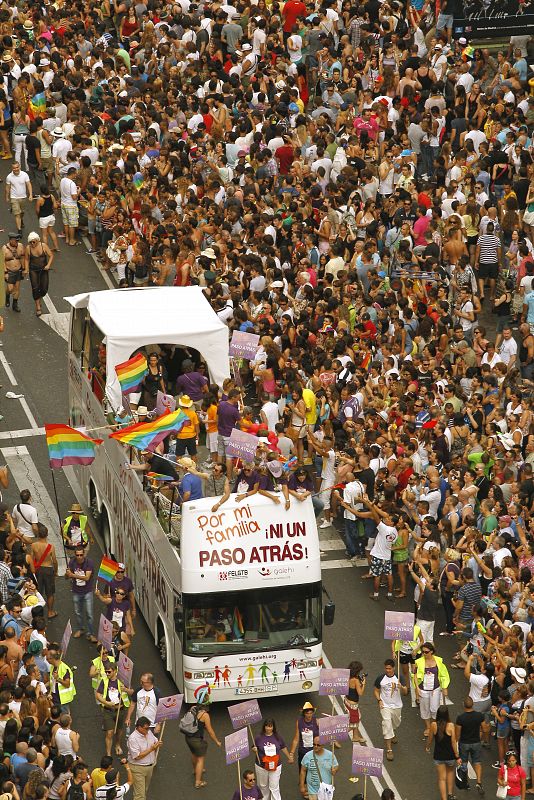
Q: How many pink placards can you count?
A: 13